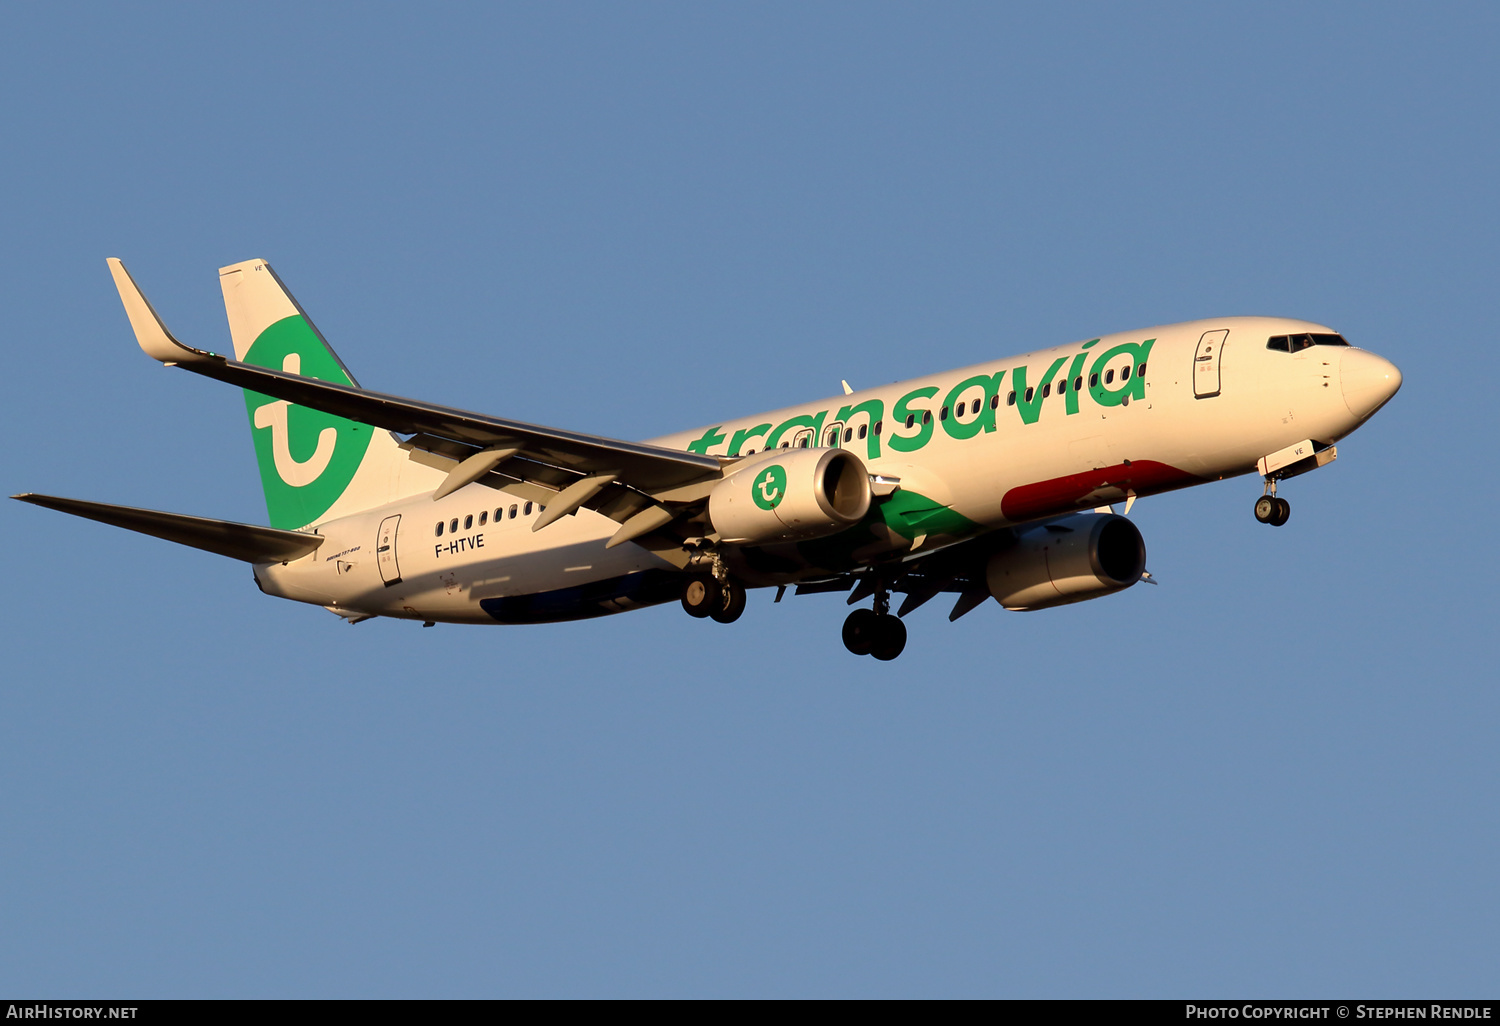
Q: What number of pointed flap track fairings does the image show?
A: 6